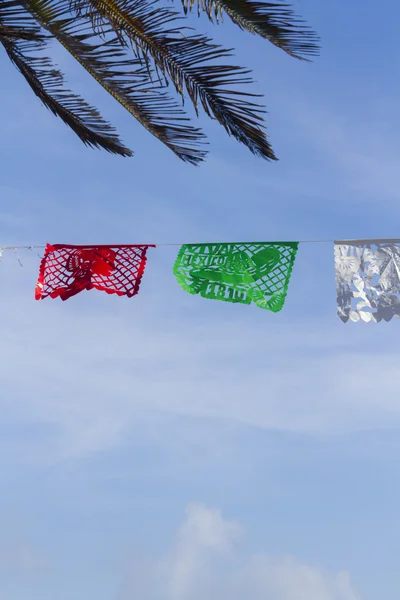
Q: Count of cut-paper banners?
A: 3